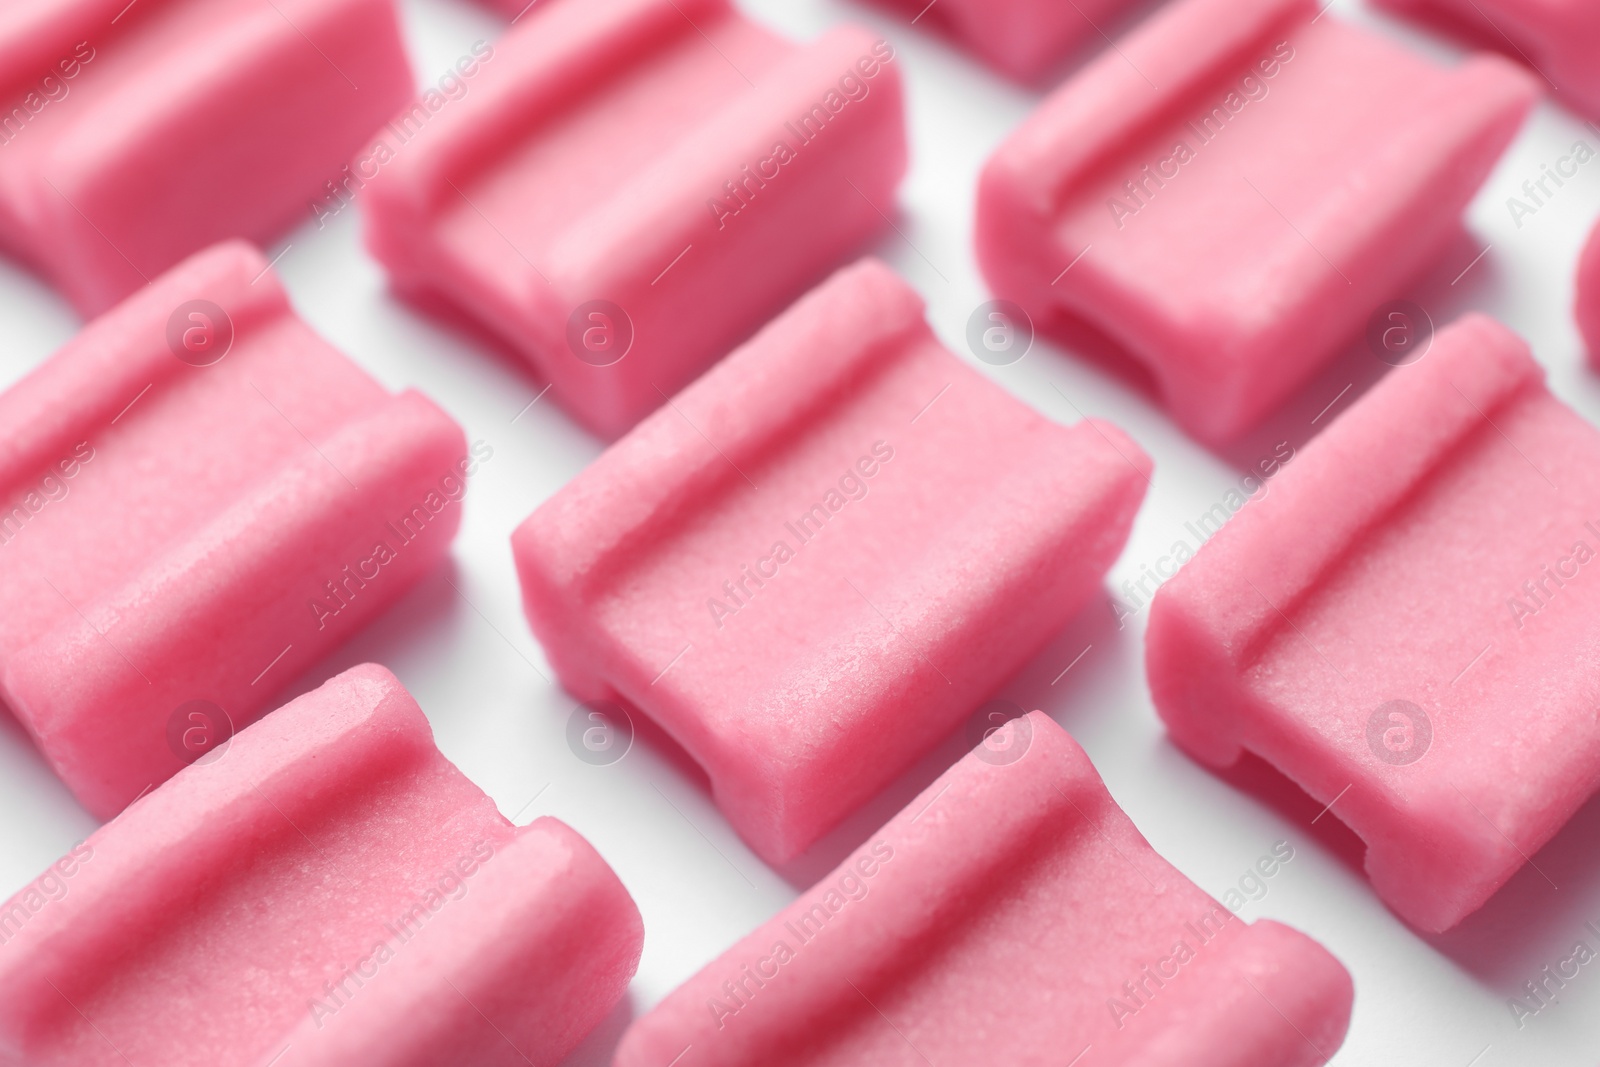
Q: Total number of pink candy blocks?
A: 12